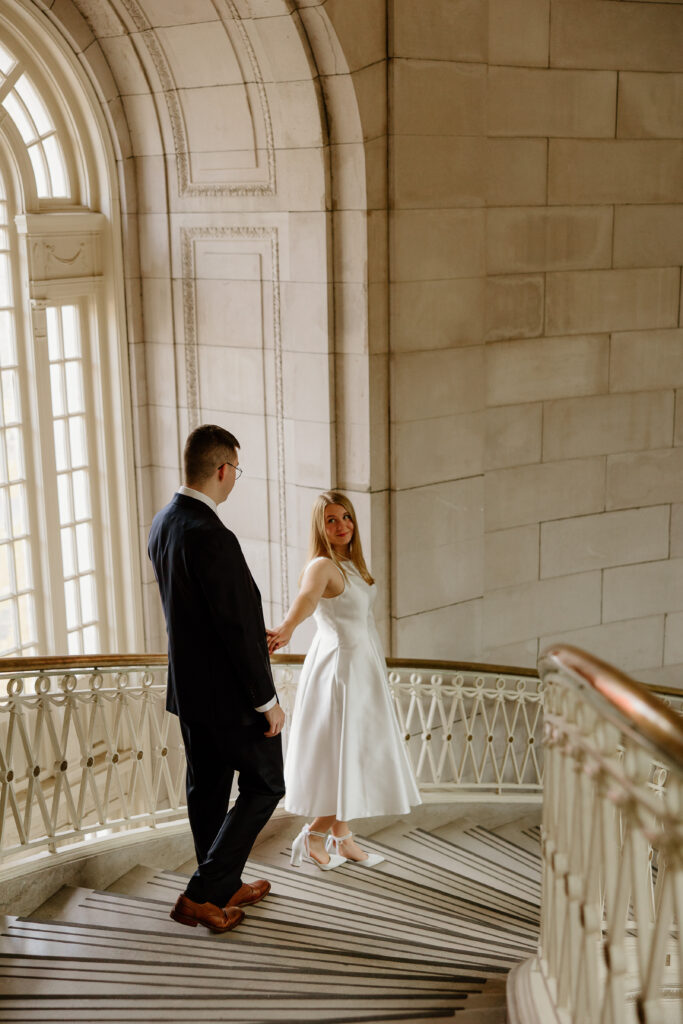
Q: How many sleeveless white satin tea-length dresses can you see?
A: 1